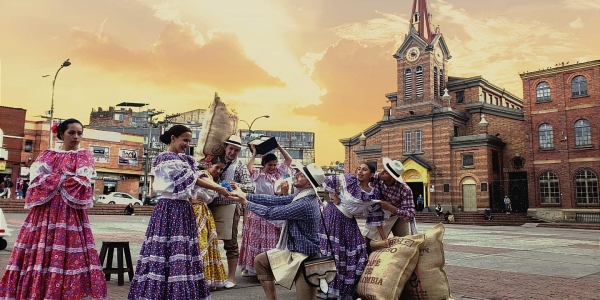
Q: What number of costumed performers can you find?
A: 8